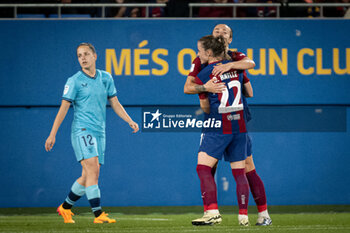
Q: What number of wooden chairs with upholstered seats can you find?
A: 0